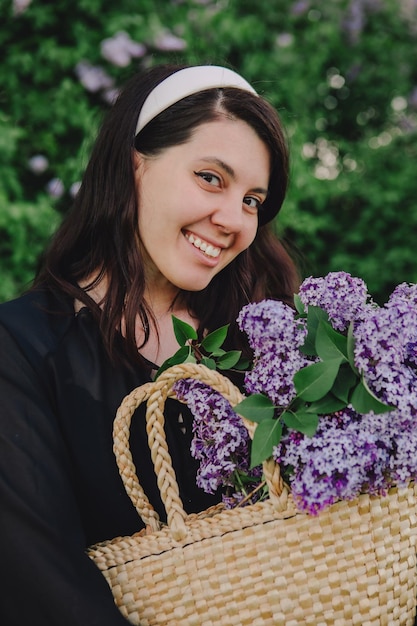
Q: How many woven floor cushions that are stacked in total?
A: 0